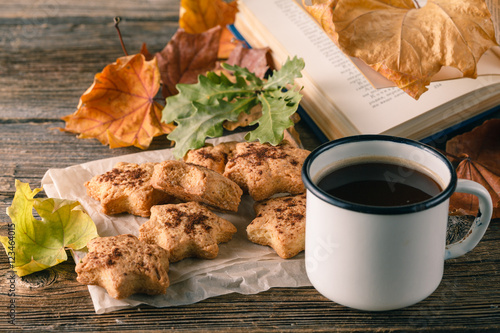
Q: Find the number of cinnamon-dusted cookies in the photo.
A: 7